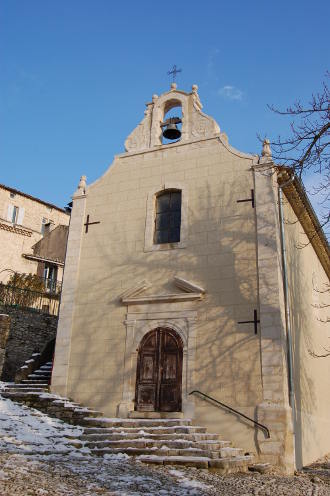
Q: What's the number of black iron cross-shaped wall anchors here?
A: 3